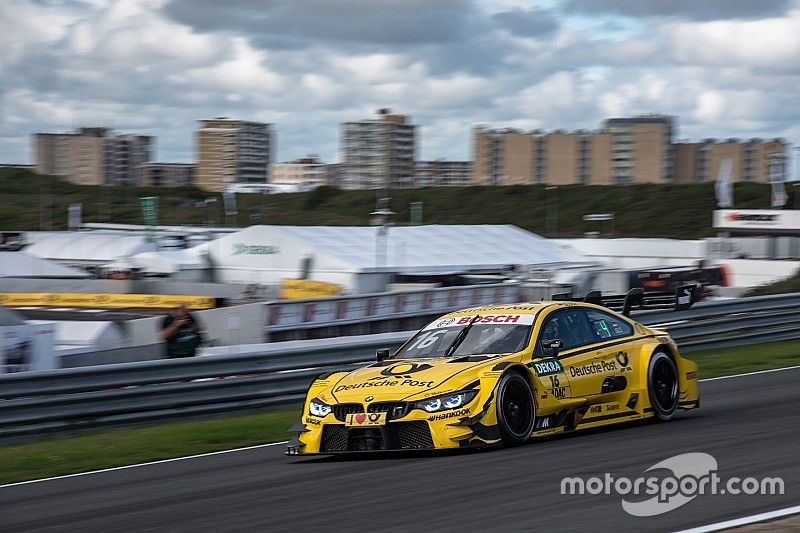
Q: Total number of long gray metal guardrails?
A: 3